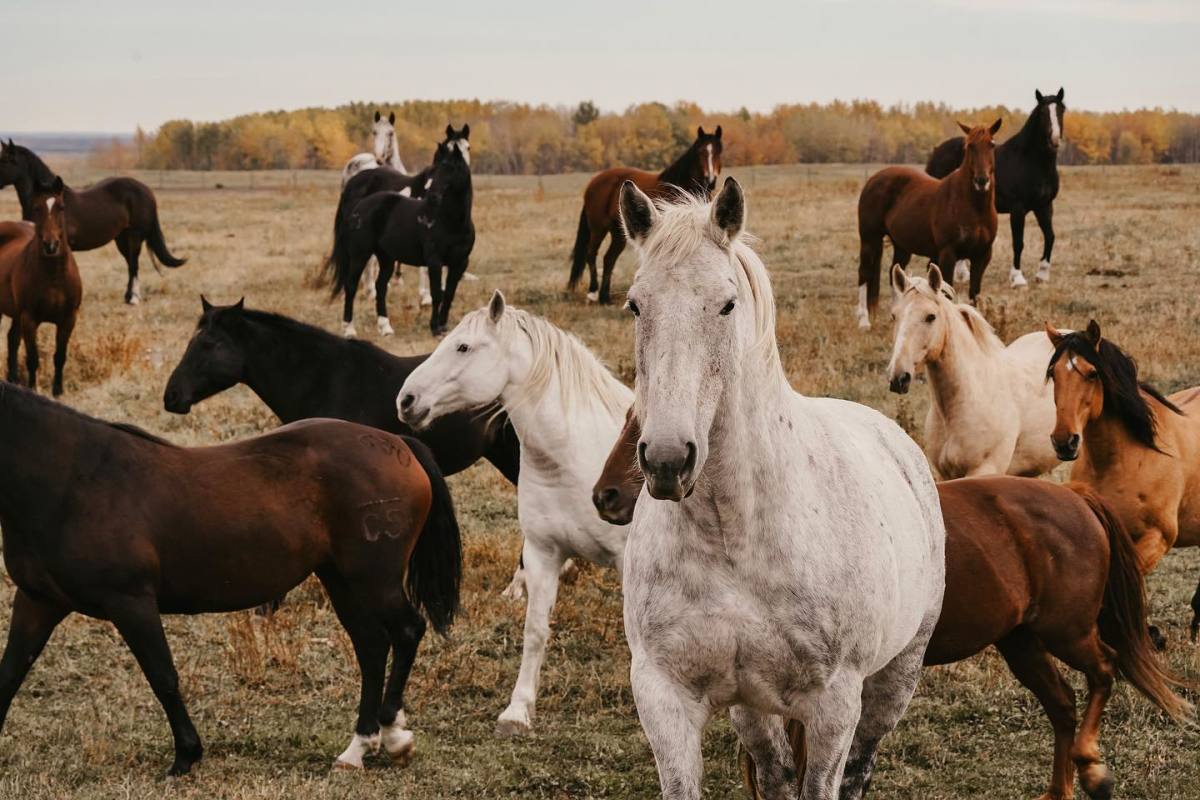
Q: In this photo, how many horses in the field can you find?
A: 15